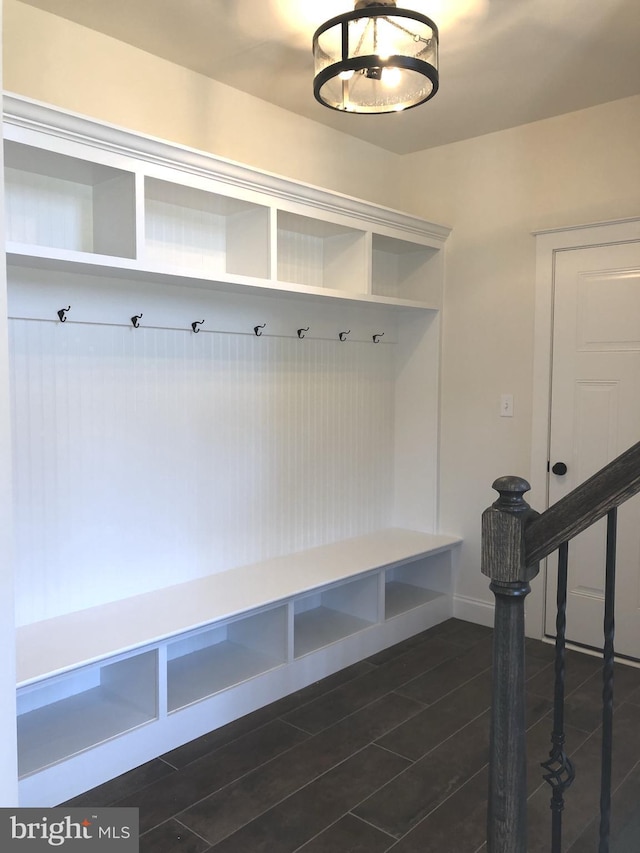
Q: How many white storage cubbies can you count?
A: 8